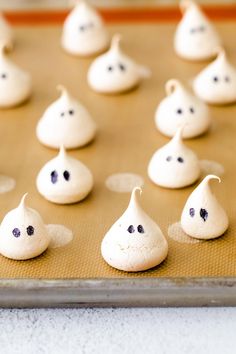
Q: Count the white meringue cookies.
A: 13